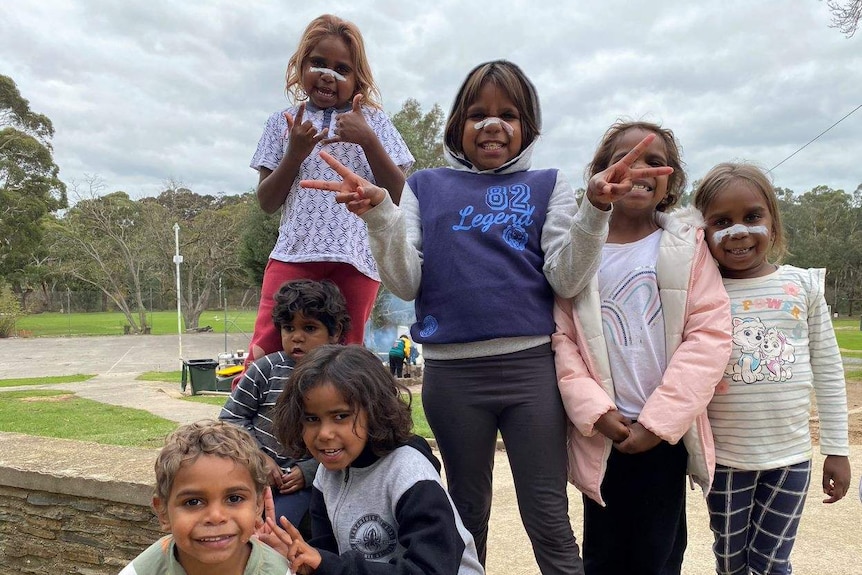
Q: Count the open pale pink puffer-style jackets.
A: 1